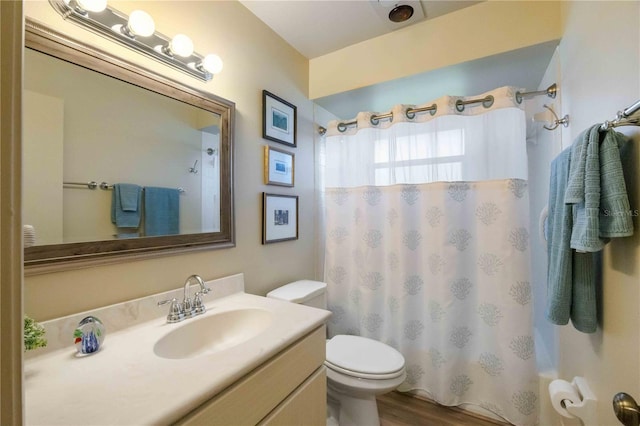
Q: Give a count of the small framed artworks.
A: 3